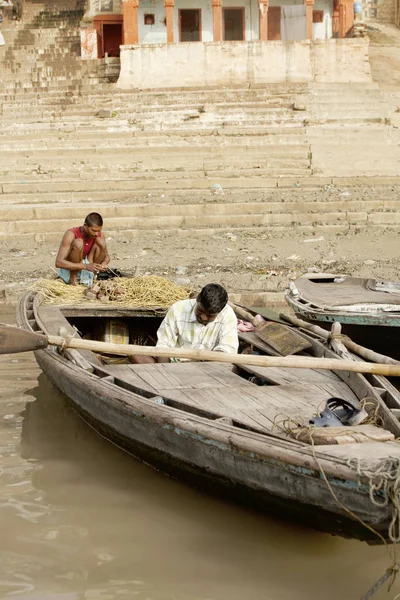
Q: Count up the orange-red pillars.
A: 6